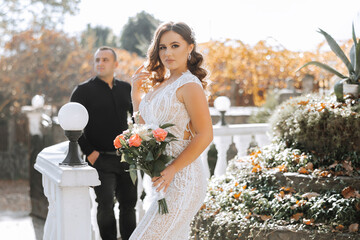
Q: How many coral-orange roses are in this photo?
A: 3